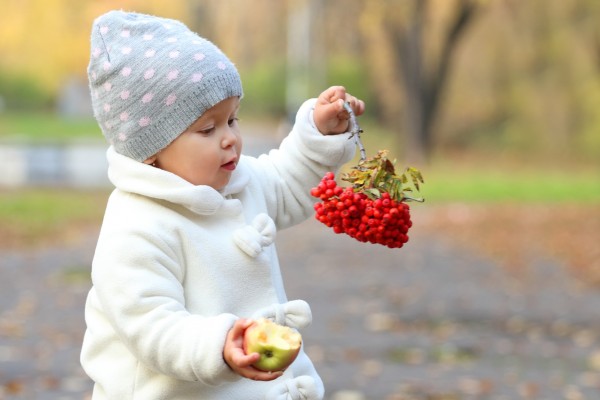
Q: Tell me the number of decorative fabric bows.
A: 3